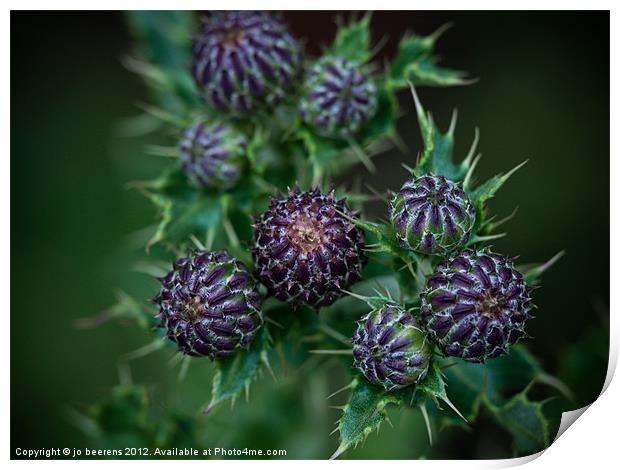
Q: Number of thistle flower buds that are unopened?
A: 8